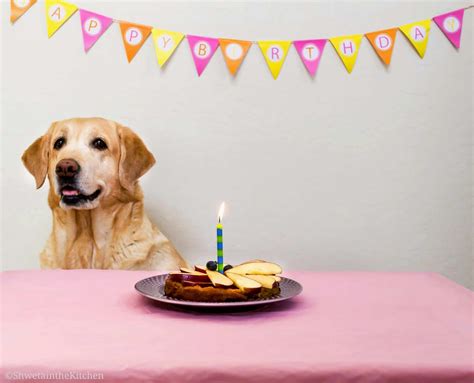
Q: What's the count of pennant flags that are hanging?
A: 13